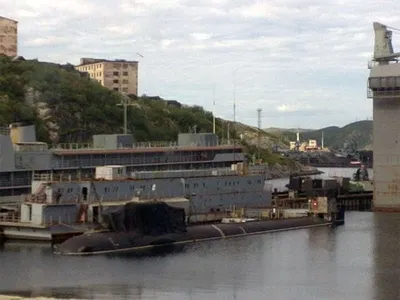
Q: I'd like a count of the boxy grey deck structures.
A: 2